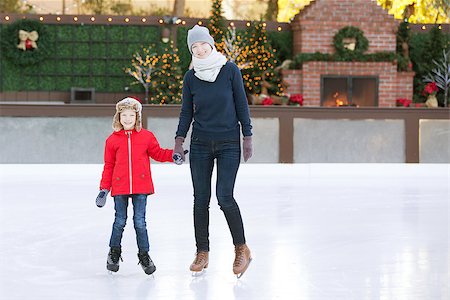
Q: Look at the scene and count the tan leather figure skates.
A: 2